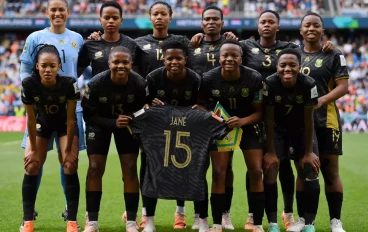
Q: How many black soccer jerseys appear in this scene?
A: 11